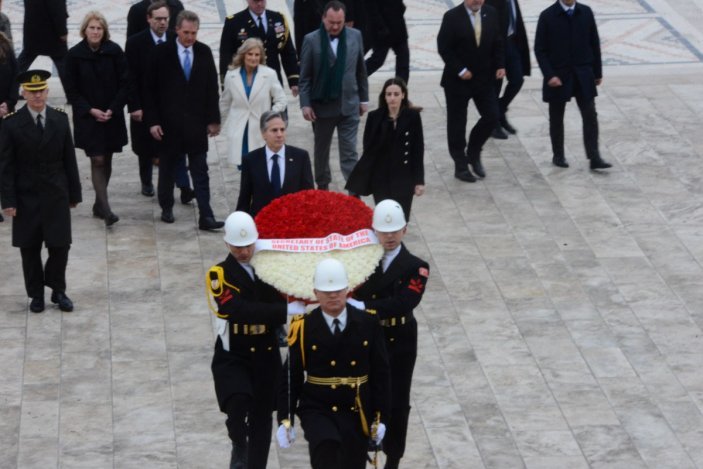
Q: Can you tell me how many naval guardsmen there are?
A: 3